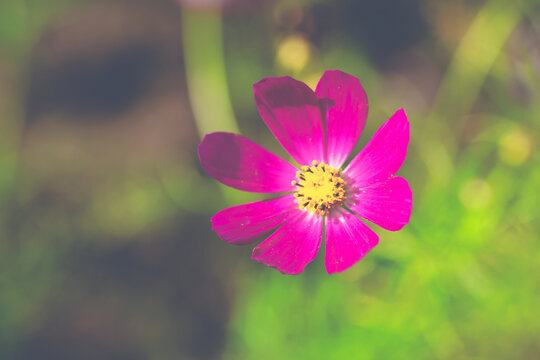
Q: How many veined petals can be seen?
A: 8